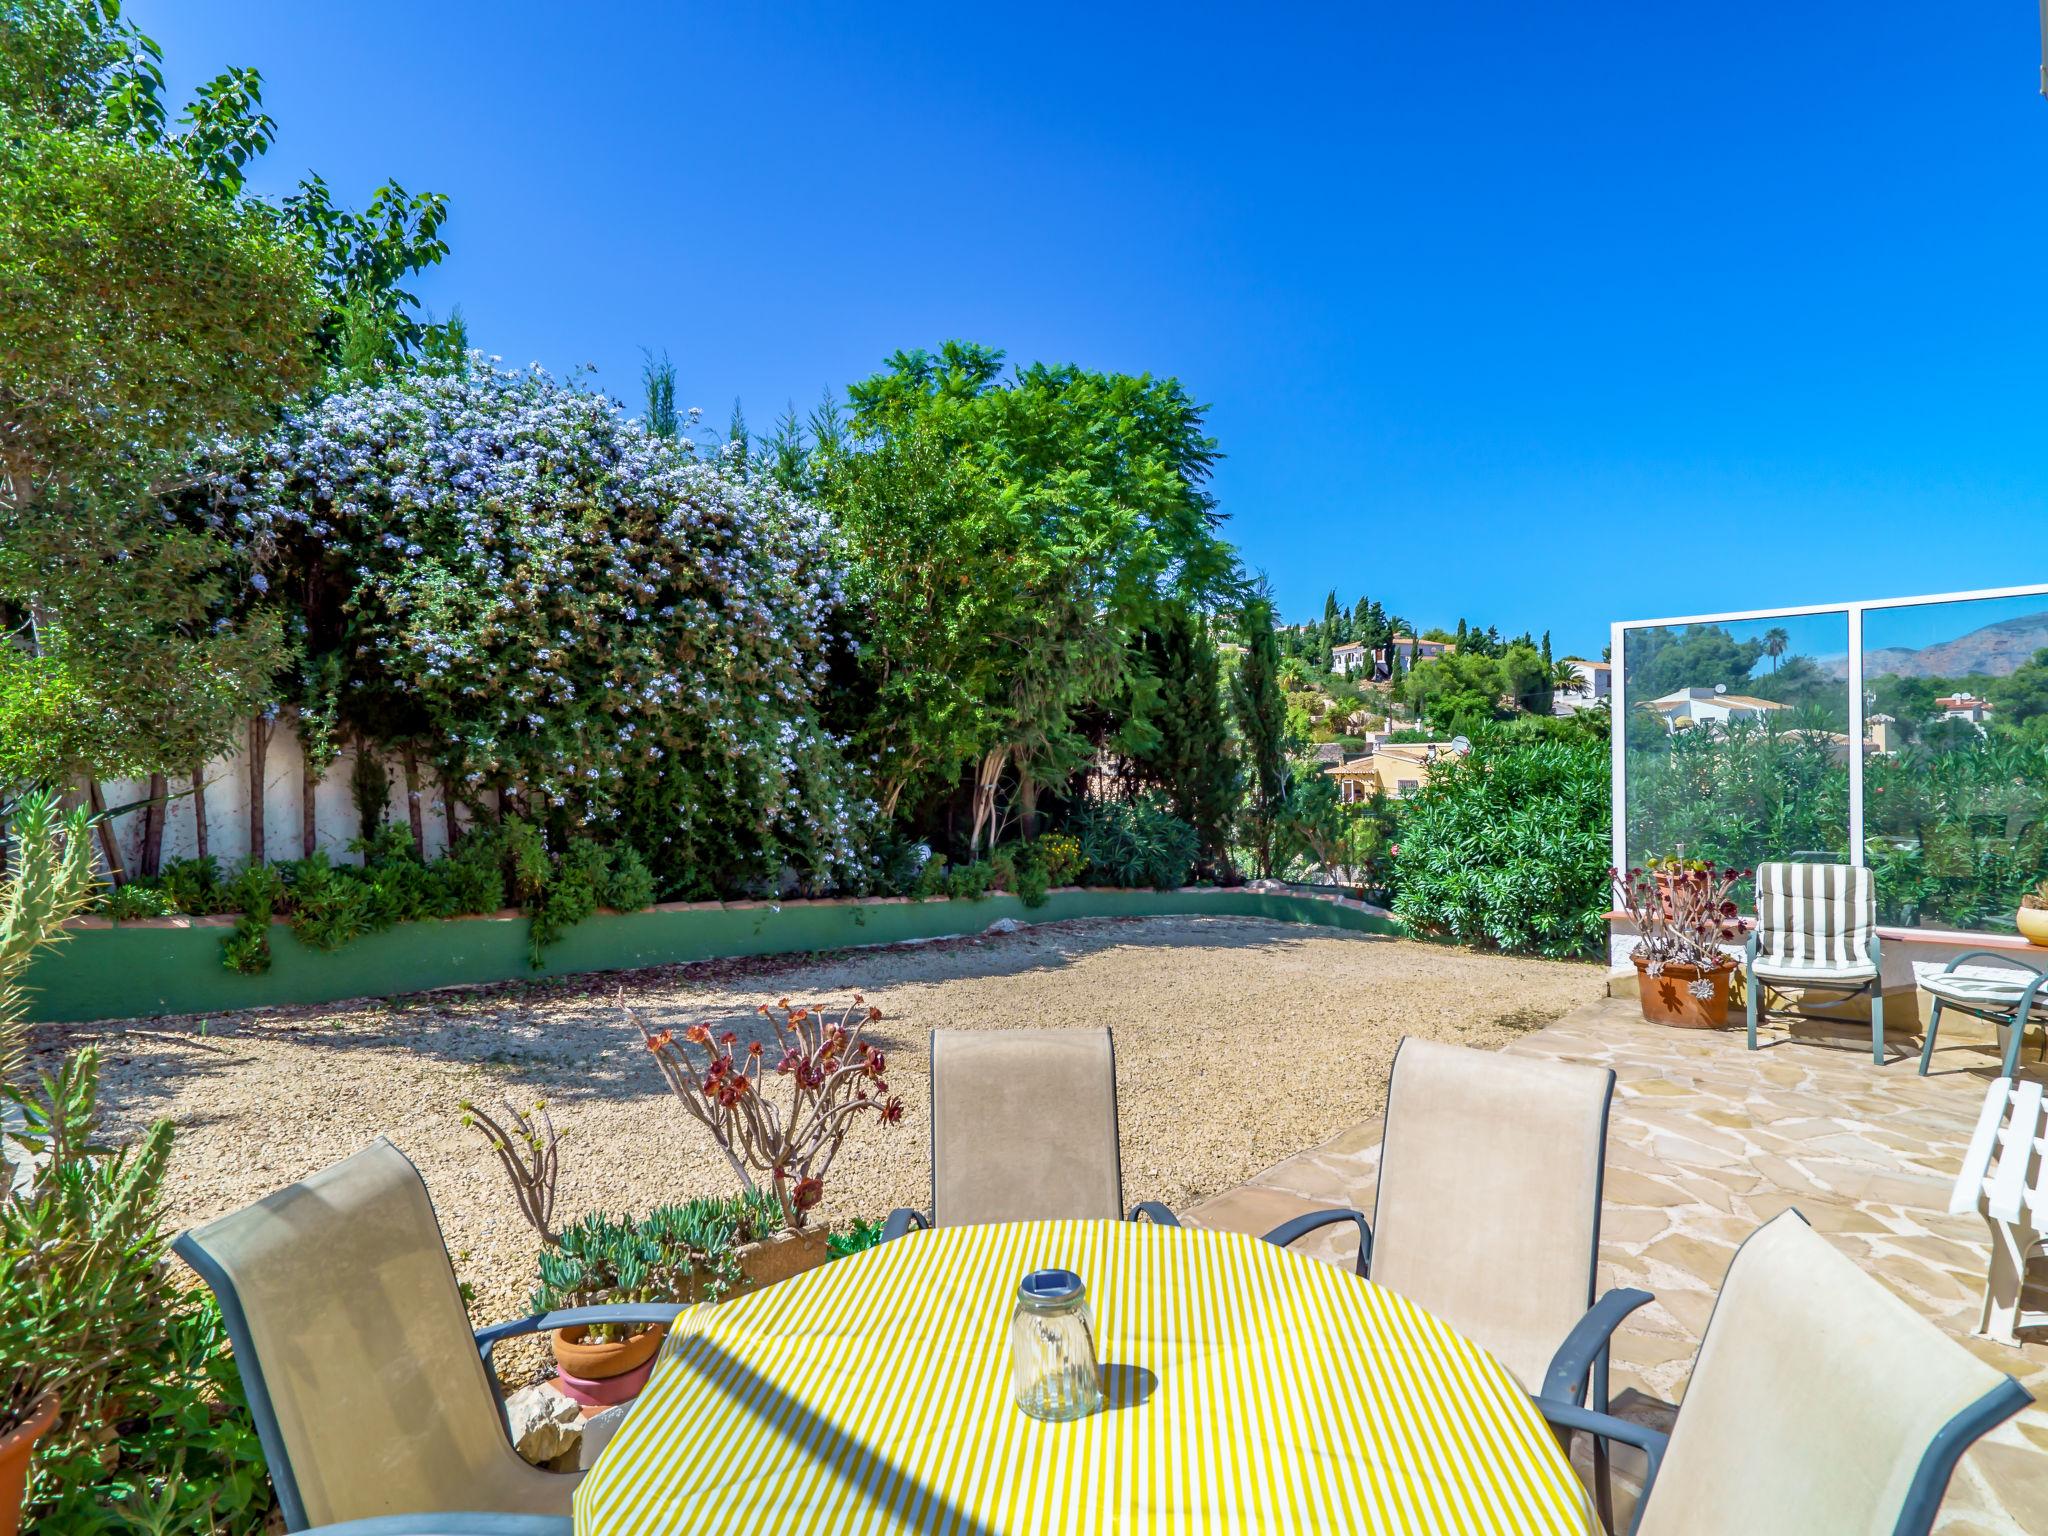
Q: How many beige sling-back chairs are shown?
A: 4